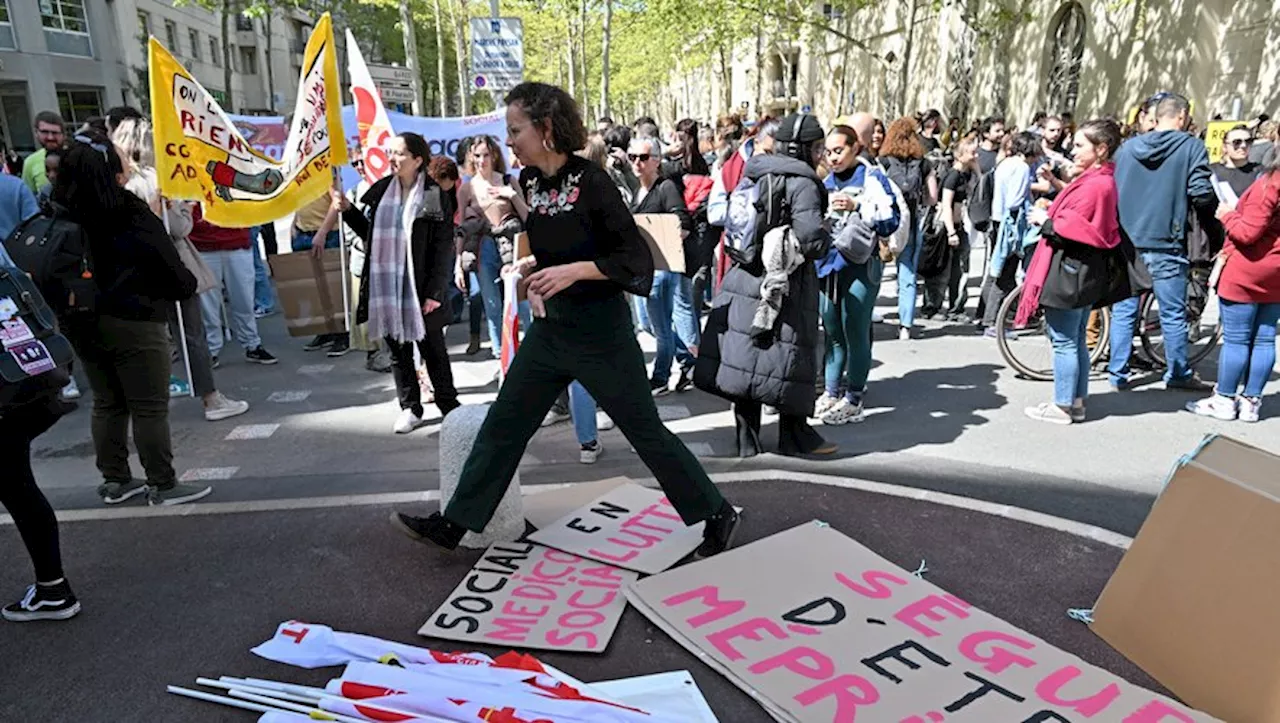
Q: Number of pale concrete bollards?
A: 1